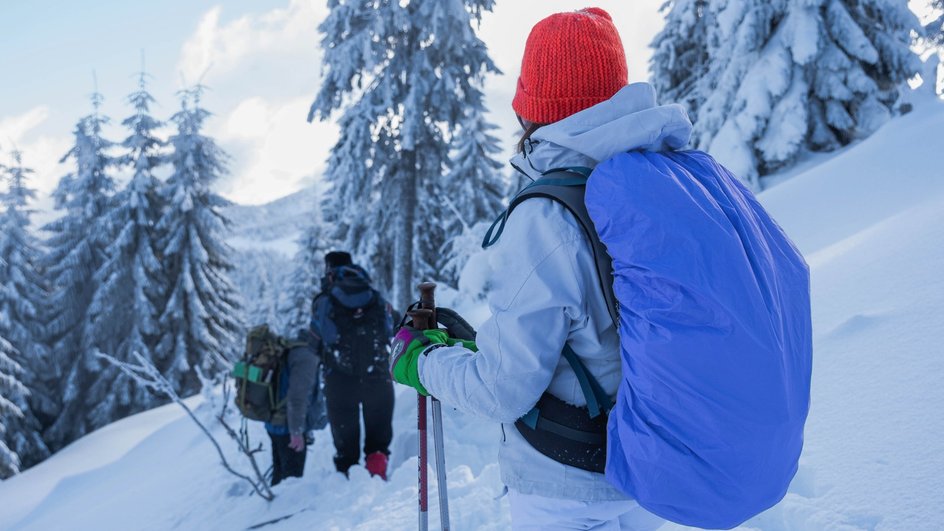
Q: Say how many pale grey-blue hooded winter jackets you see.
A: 1